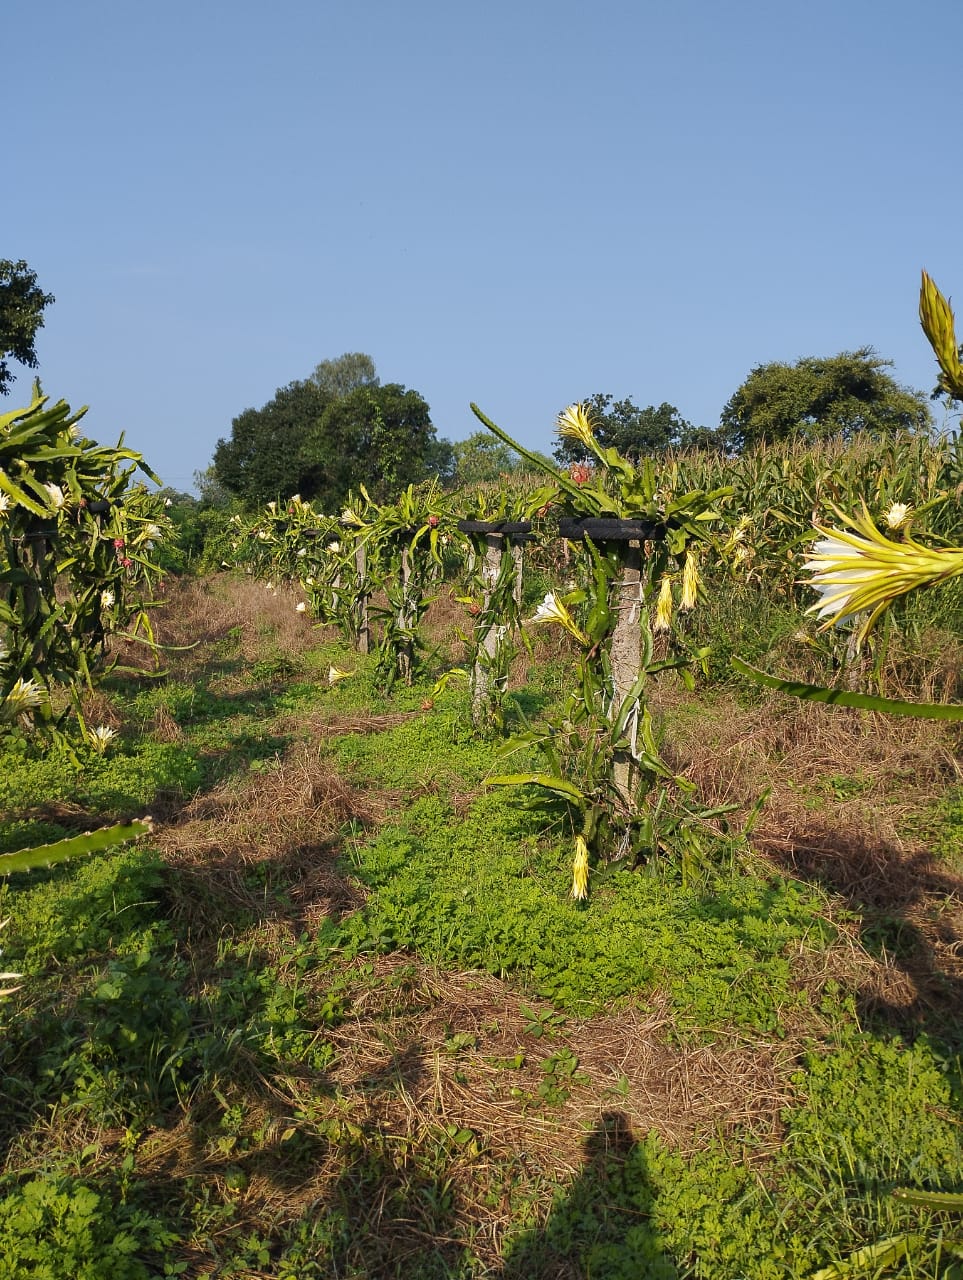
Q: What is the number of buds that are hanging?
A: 3